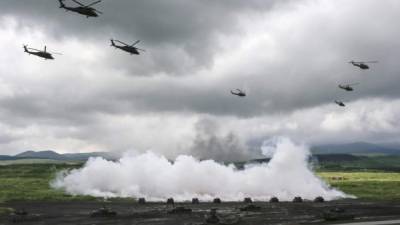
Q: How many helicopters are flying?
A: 7